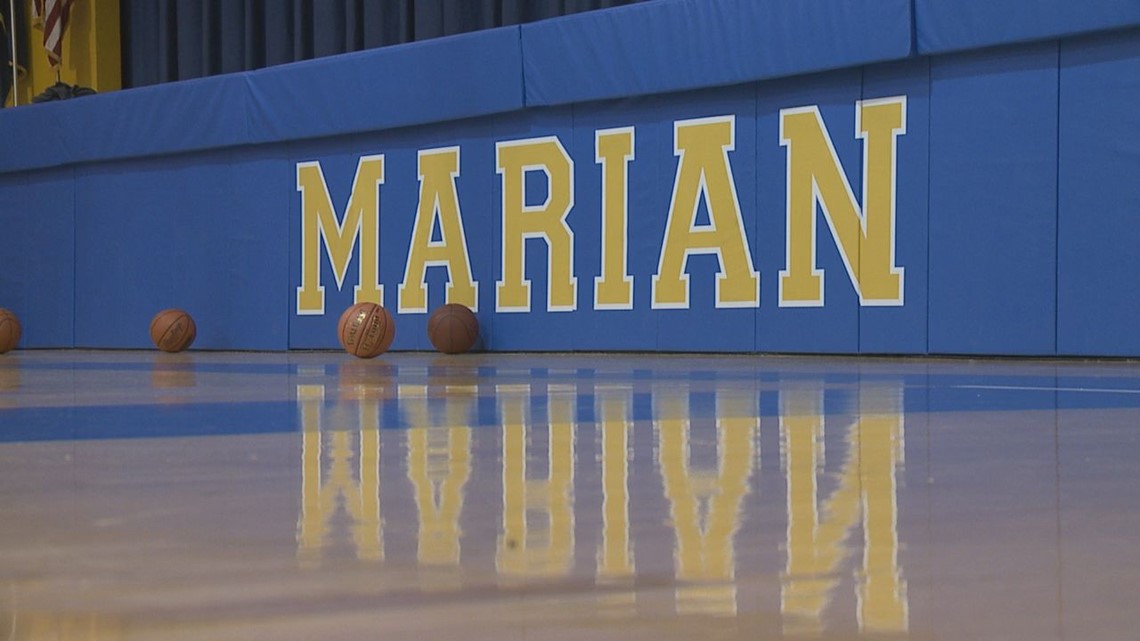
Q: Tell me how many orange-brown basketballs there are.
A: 4